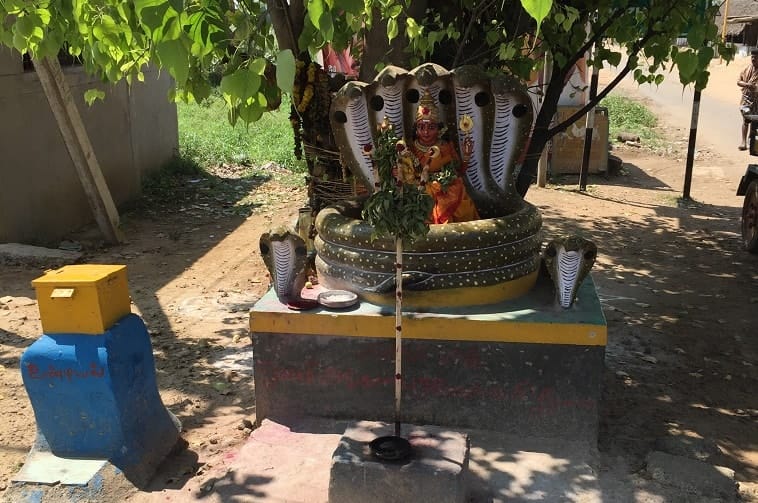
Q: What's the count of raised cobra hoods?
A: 7